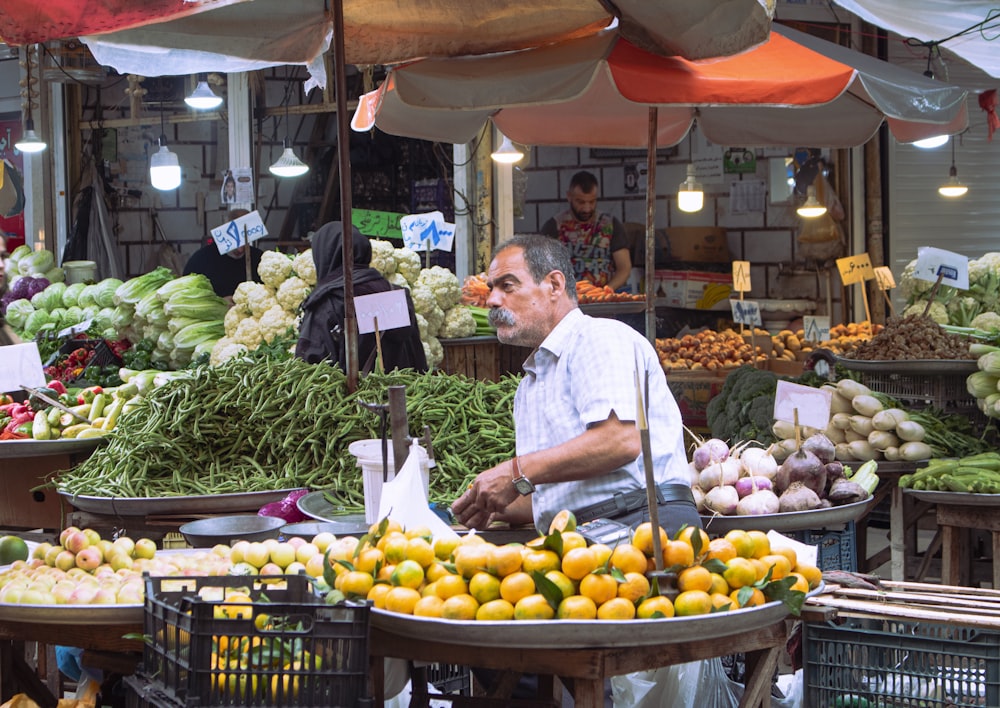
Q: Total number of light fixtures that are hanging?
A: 9